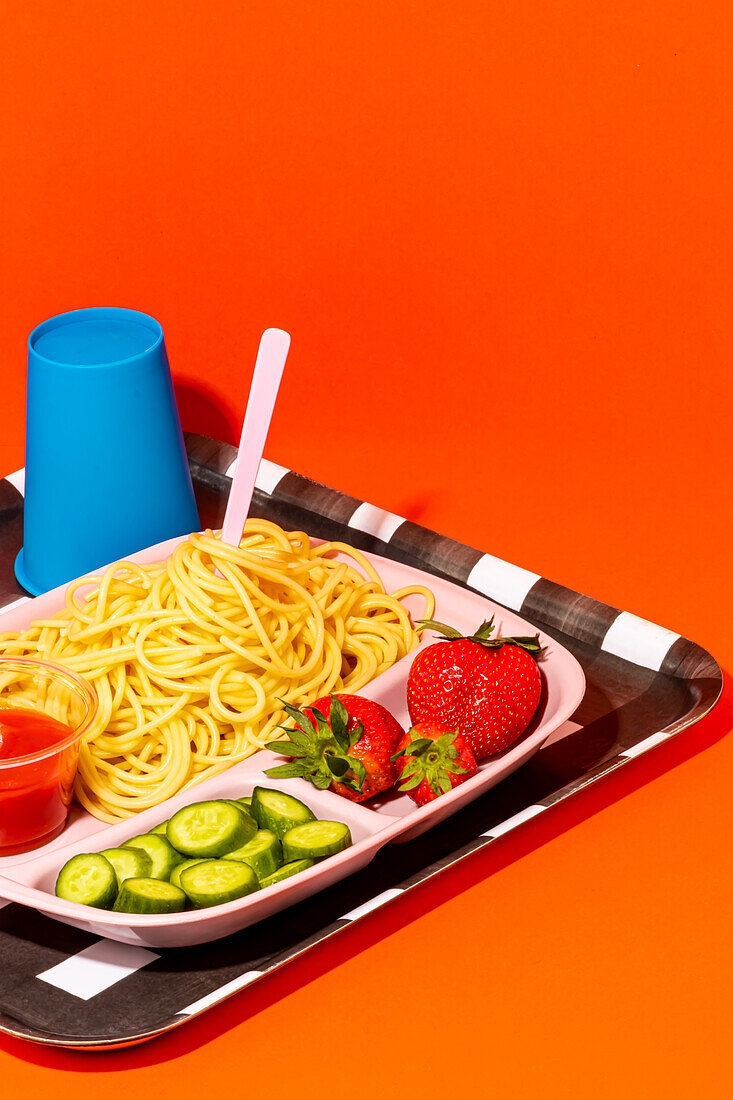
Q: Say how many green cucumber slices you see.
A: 13